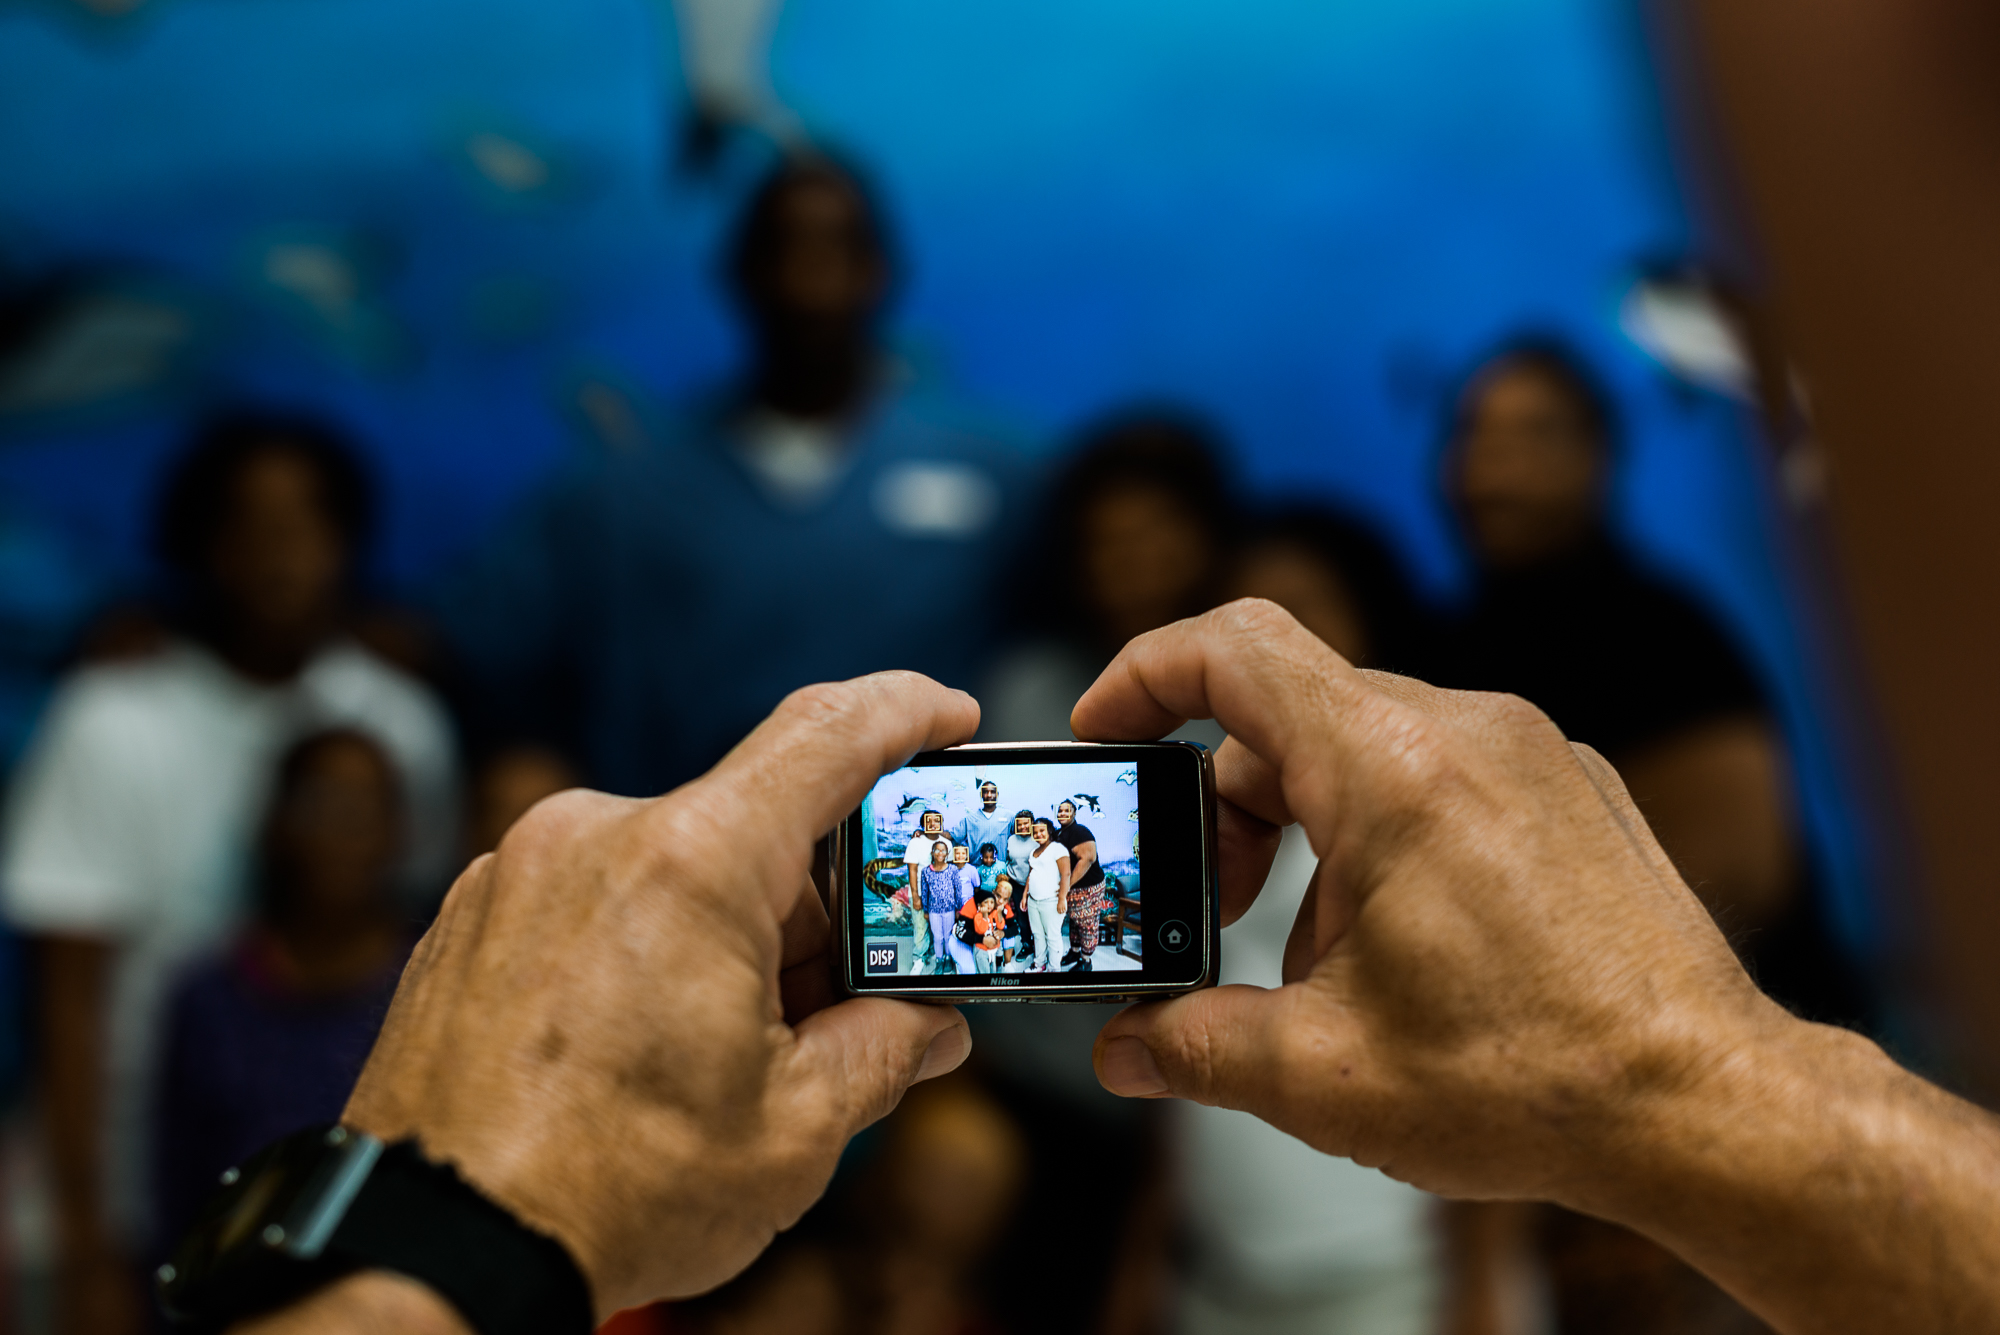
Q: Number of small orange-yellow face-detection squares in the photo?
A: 6